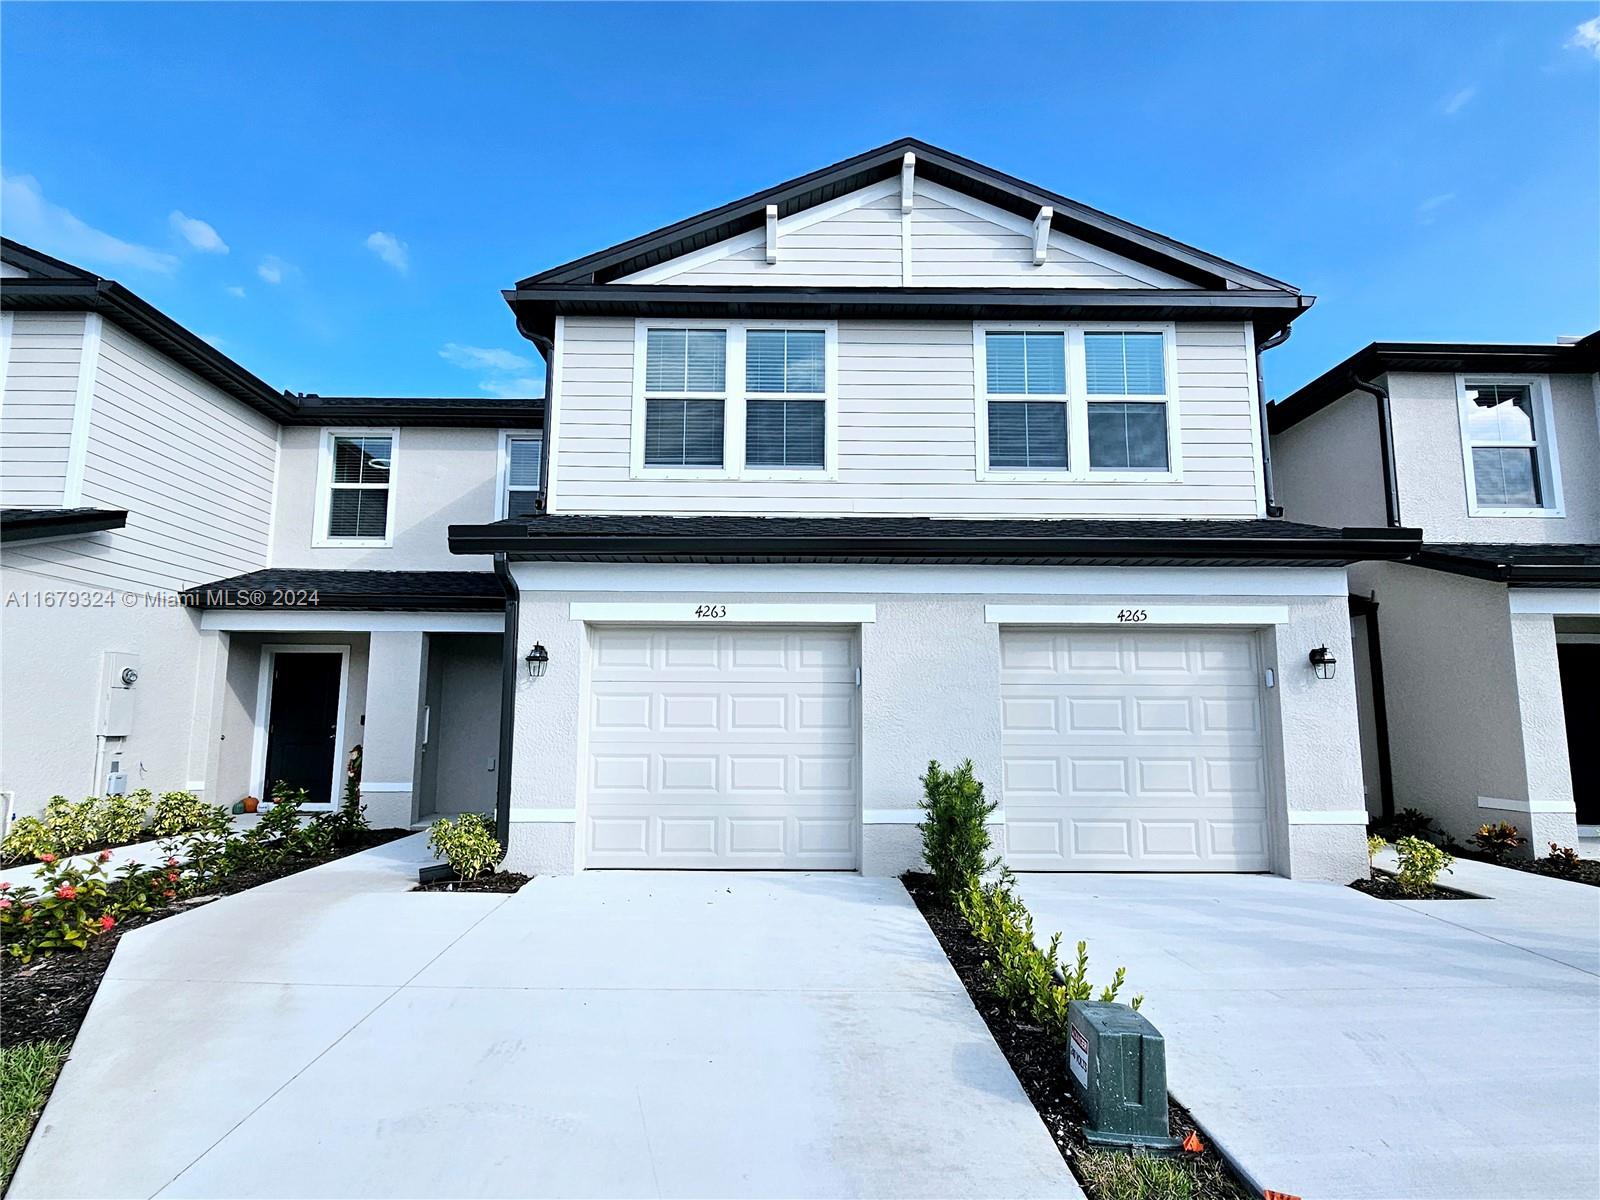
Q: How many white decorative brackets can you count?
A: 3